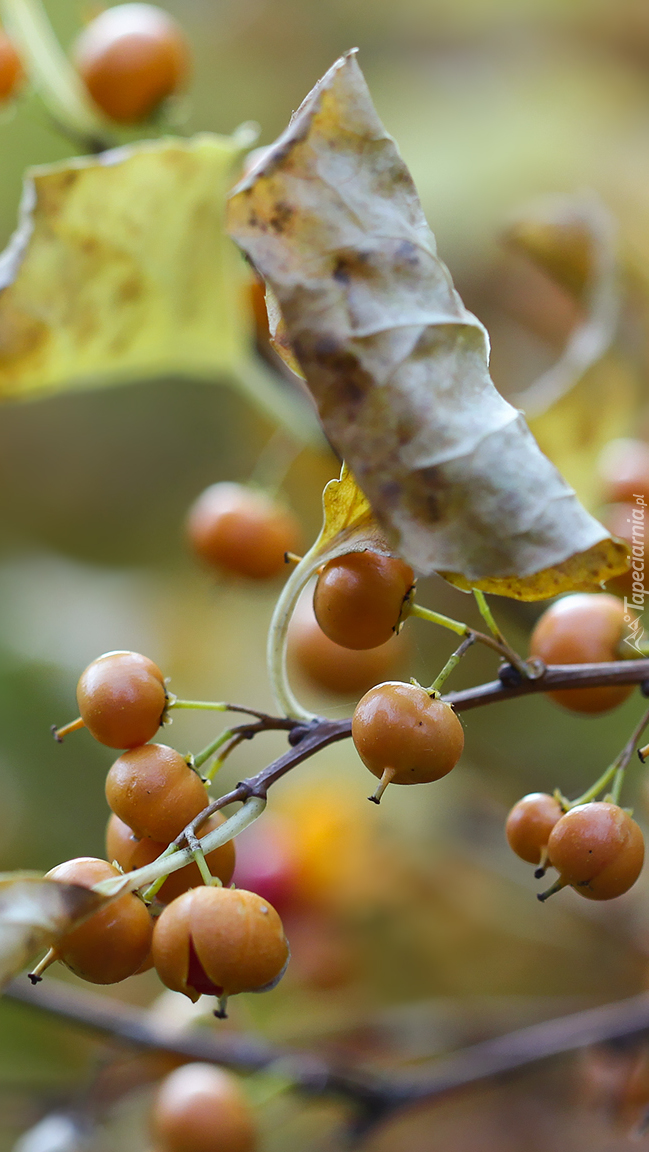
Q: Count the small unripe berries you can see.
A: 0